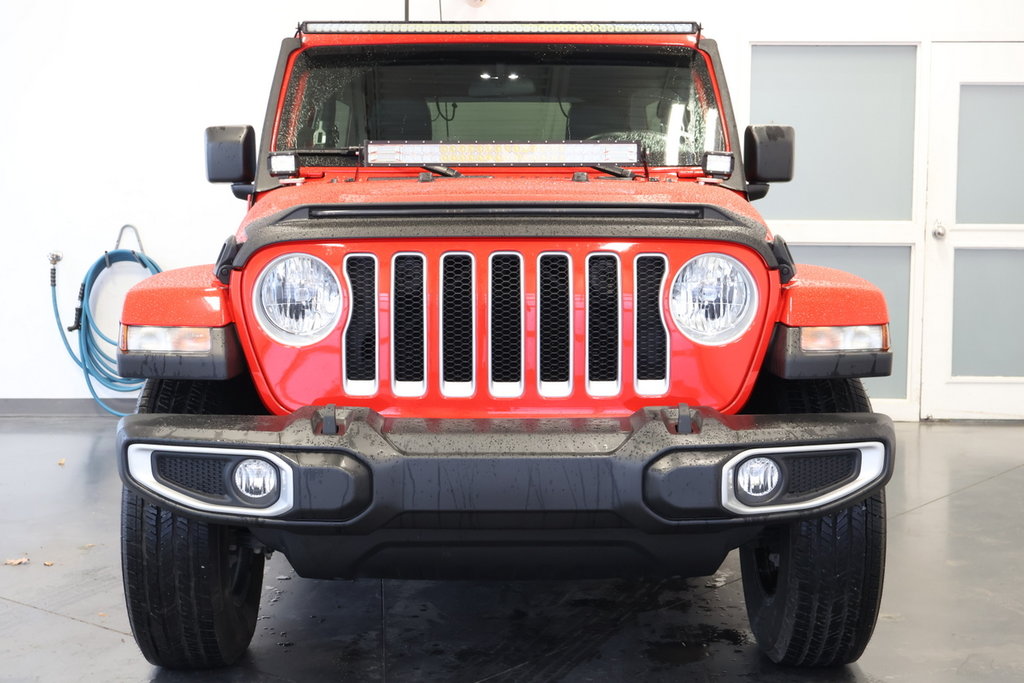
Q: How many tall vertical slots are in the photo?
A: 7